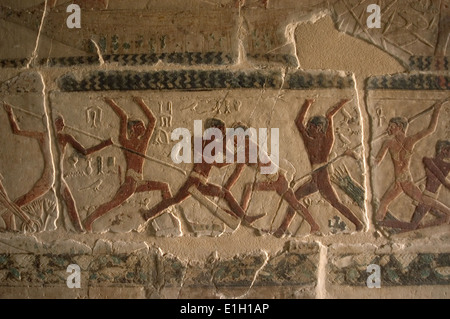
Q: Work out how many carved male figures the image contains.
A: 7